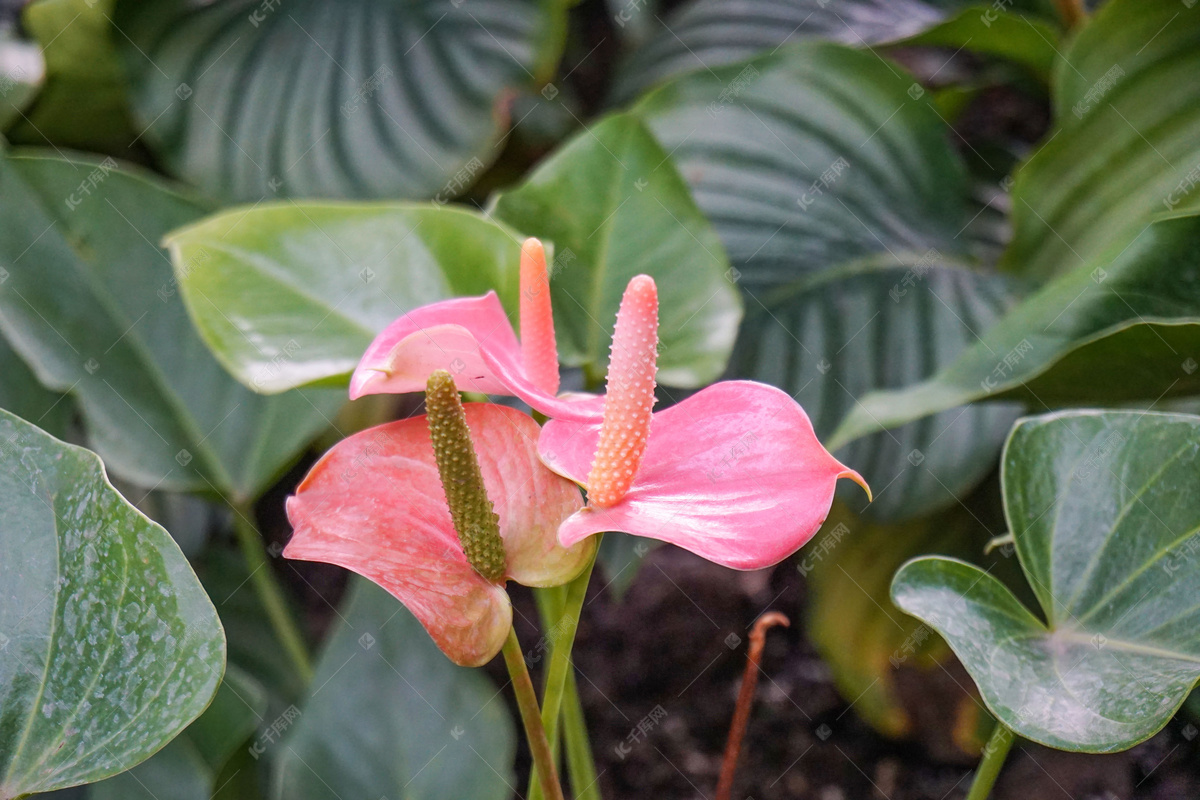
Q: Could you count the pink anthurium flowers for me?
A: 3